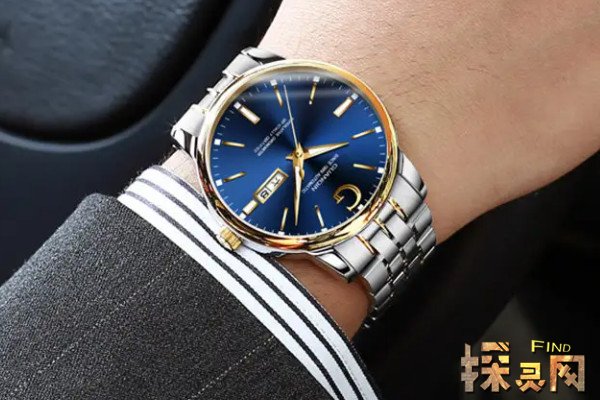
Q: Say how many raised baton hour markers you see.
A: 11